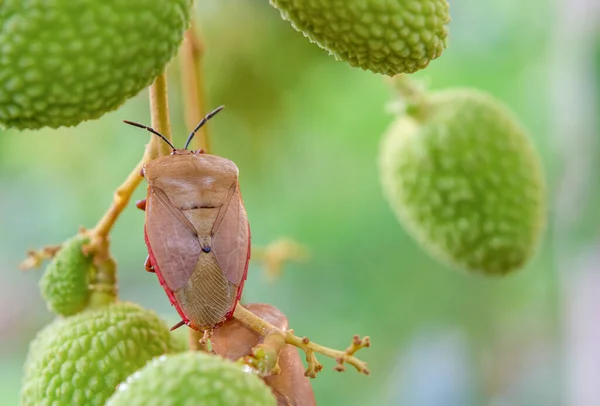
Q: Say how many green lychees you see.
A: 6